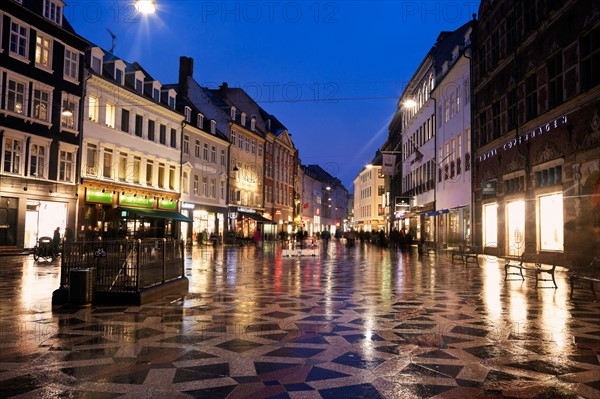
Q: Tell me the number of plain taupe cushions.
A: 0